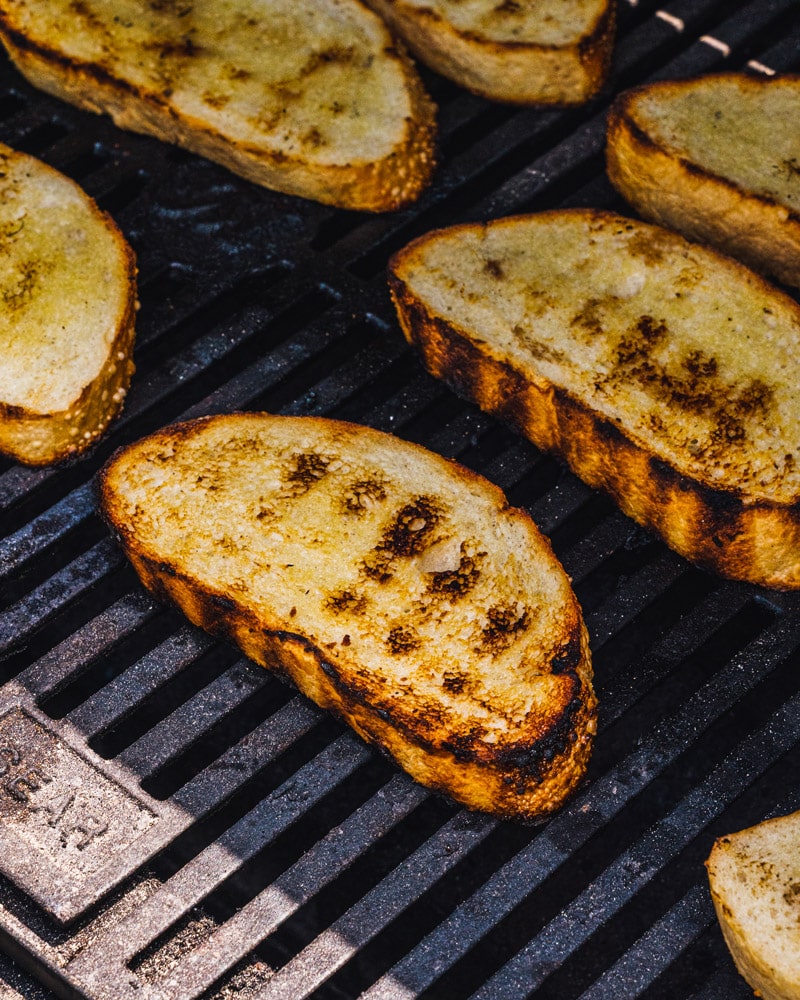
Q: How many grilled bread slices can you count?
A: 7